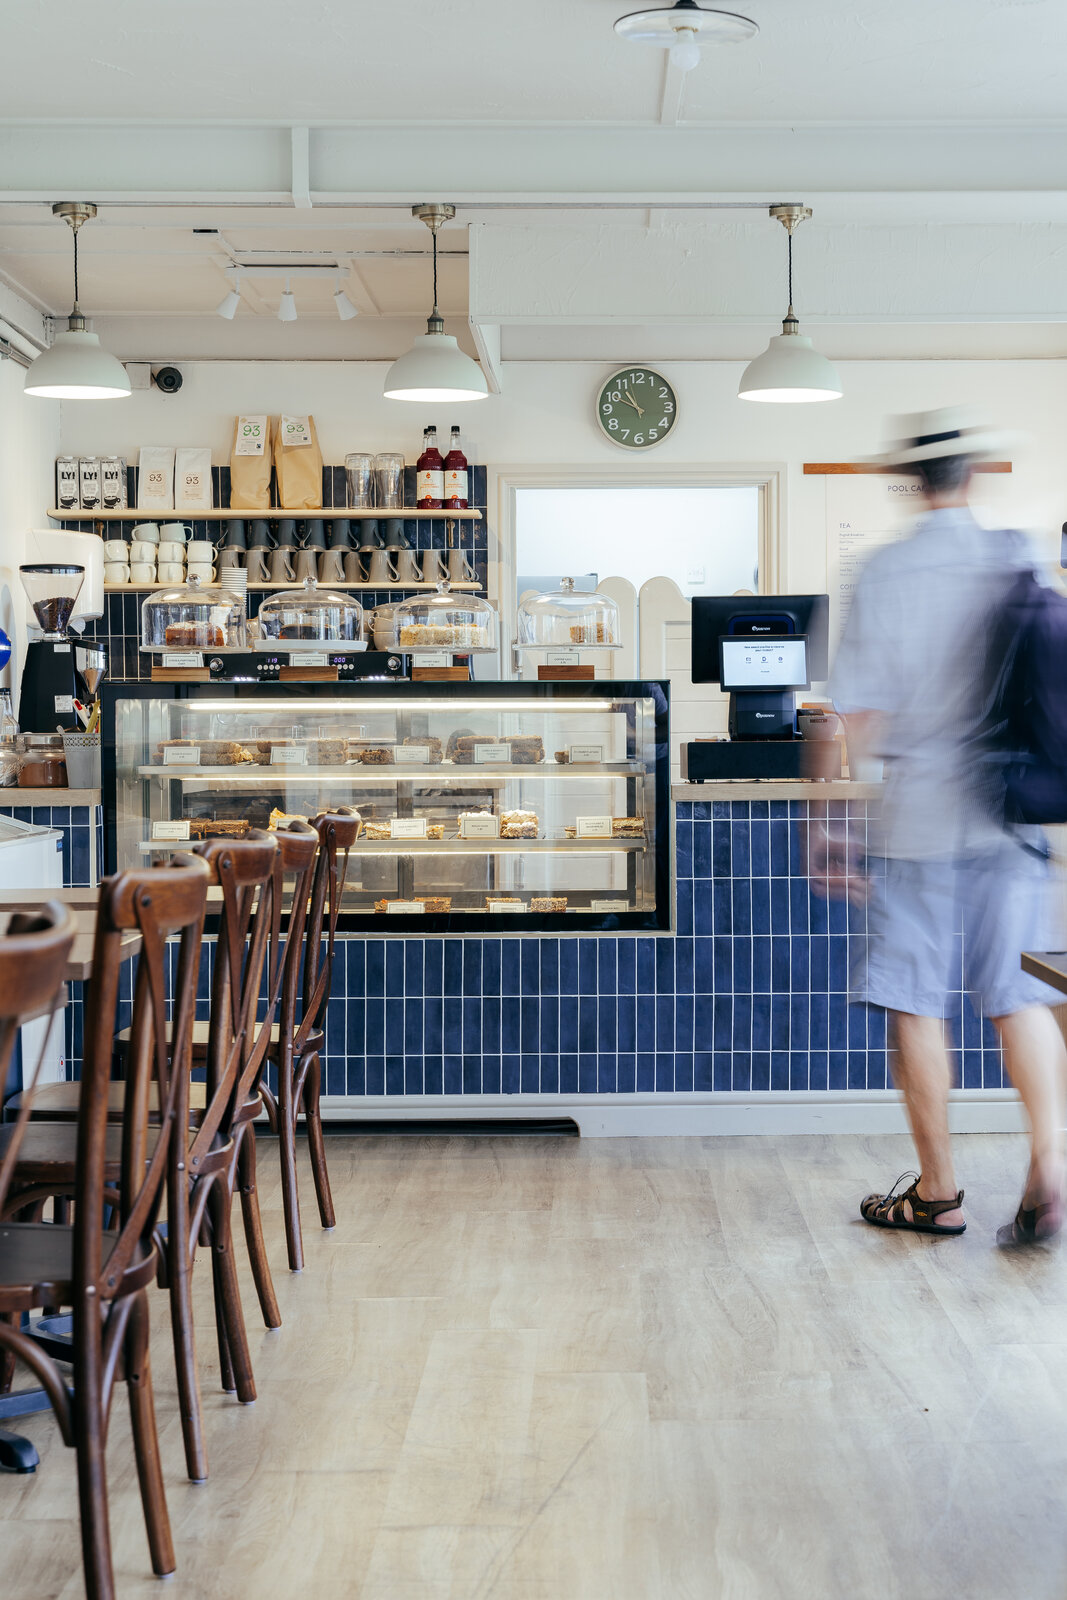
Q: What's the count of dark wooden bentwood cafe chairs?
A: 5